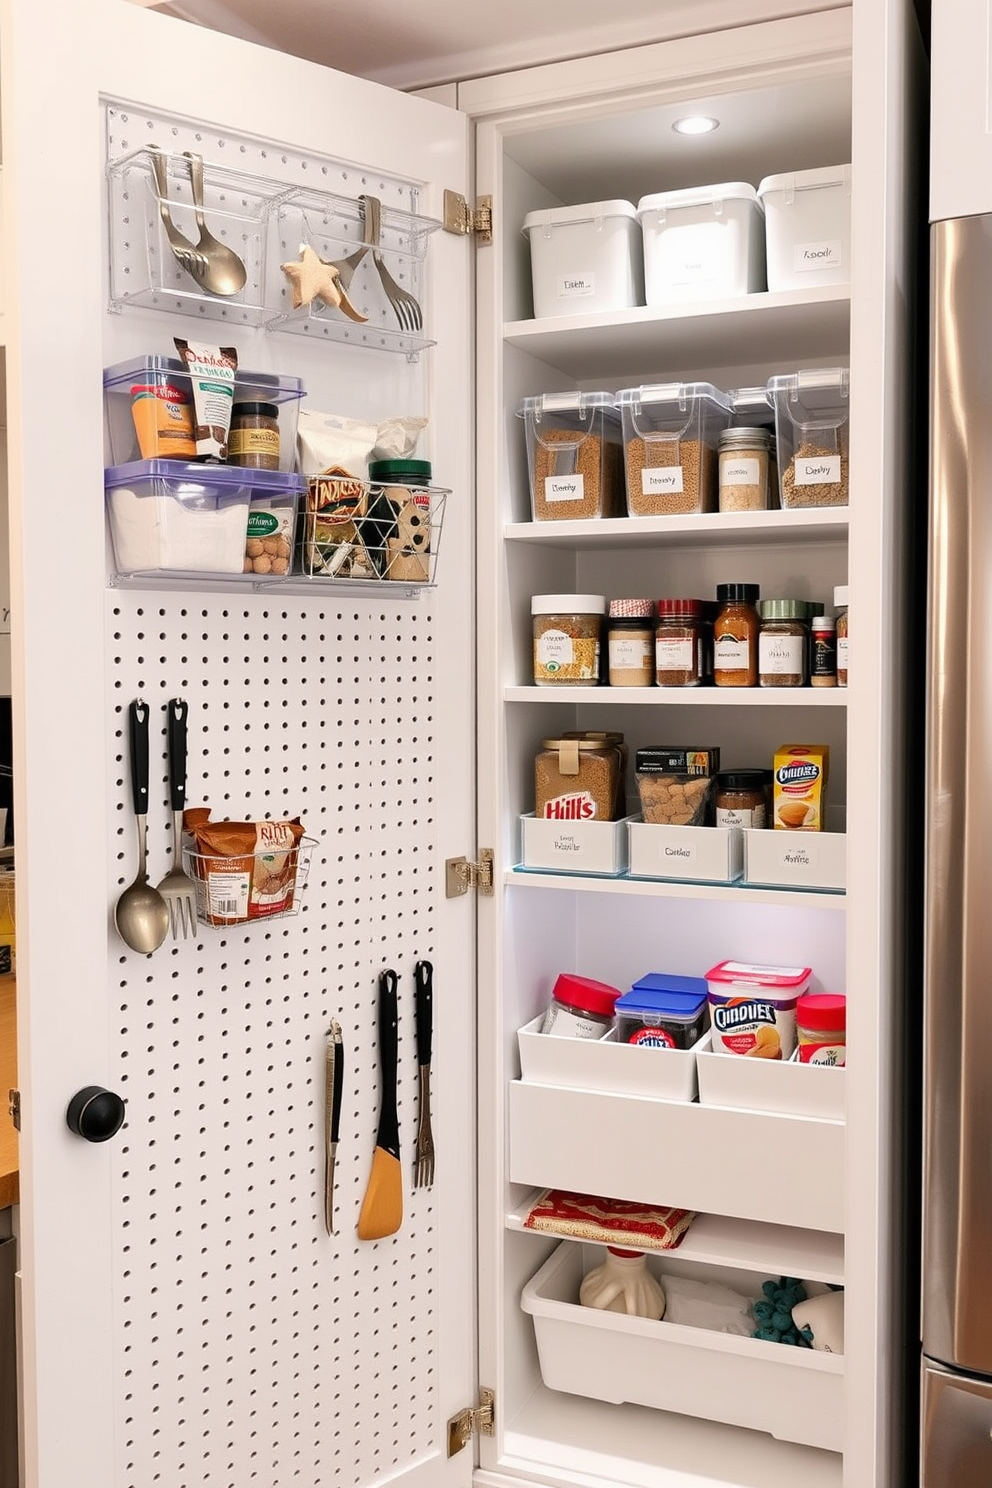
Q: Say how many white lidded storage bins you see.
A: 3